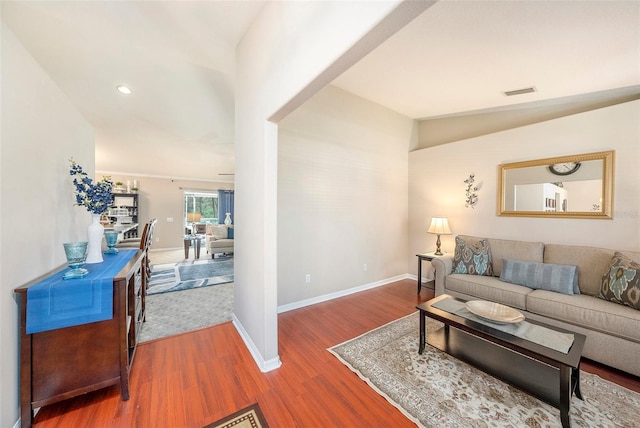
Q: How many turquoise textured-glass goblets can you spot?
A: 2